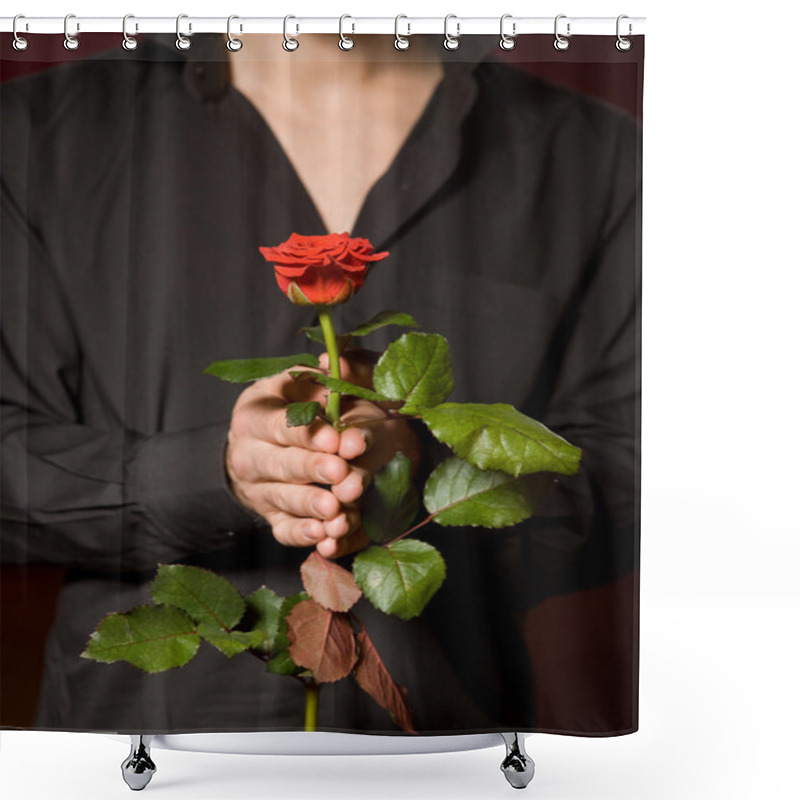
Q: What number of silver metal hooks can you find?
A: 12